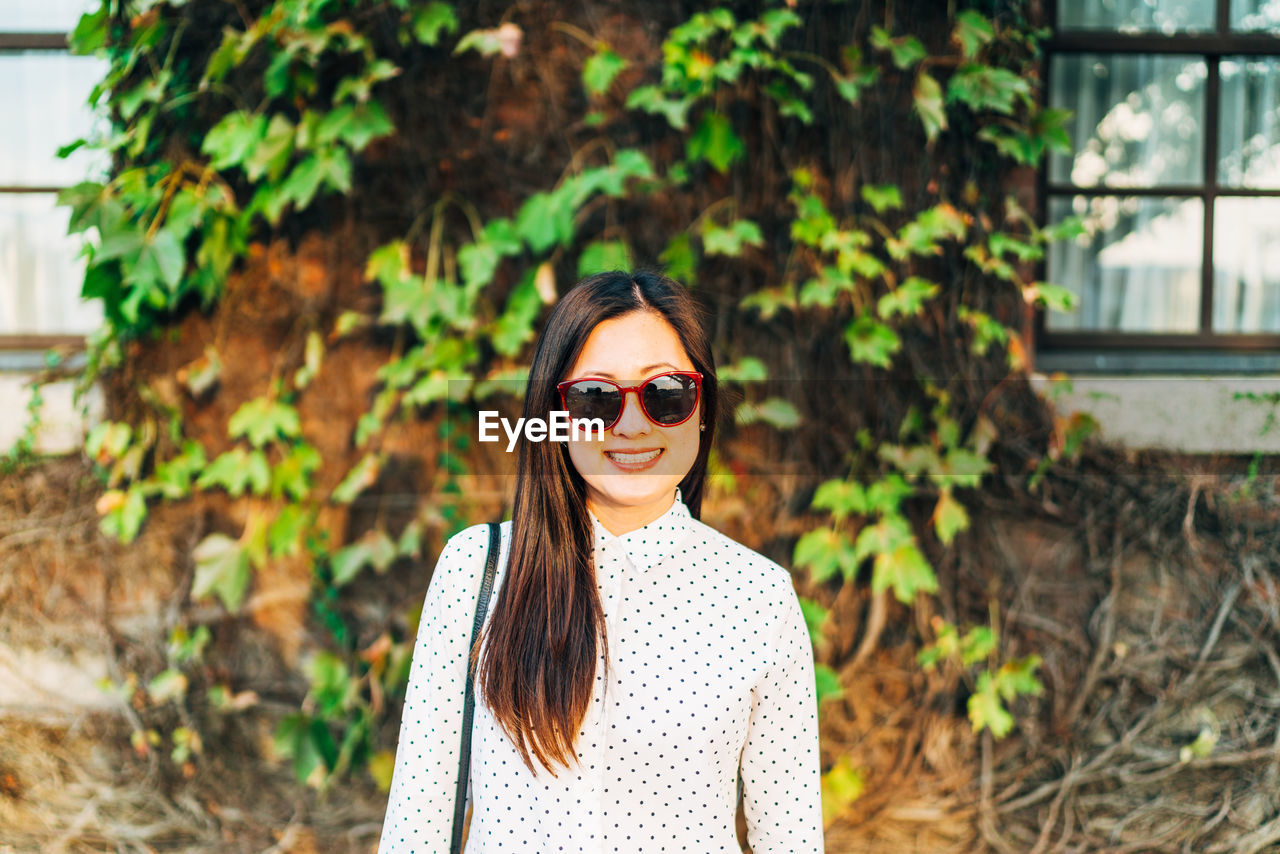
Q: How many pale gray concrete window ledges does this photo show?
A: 2